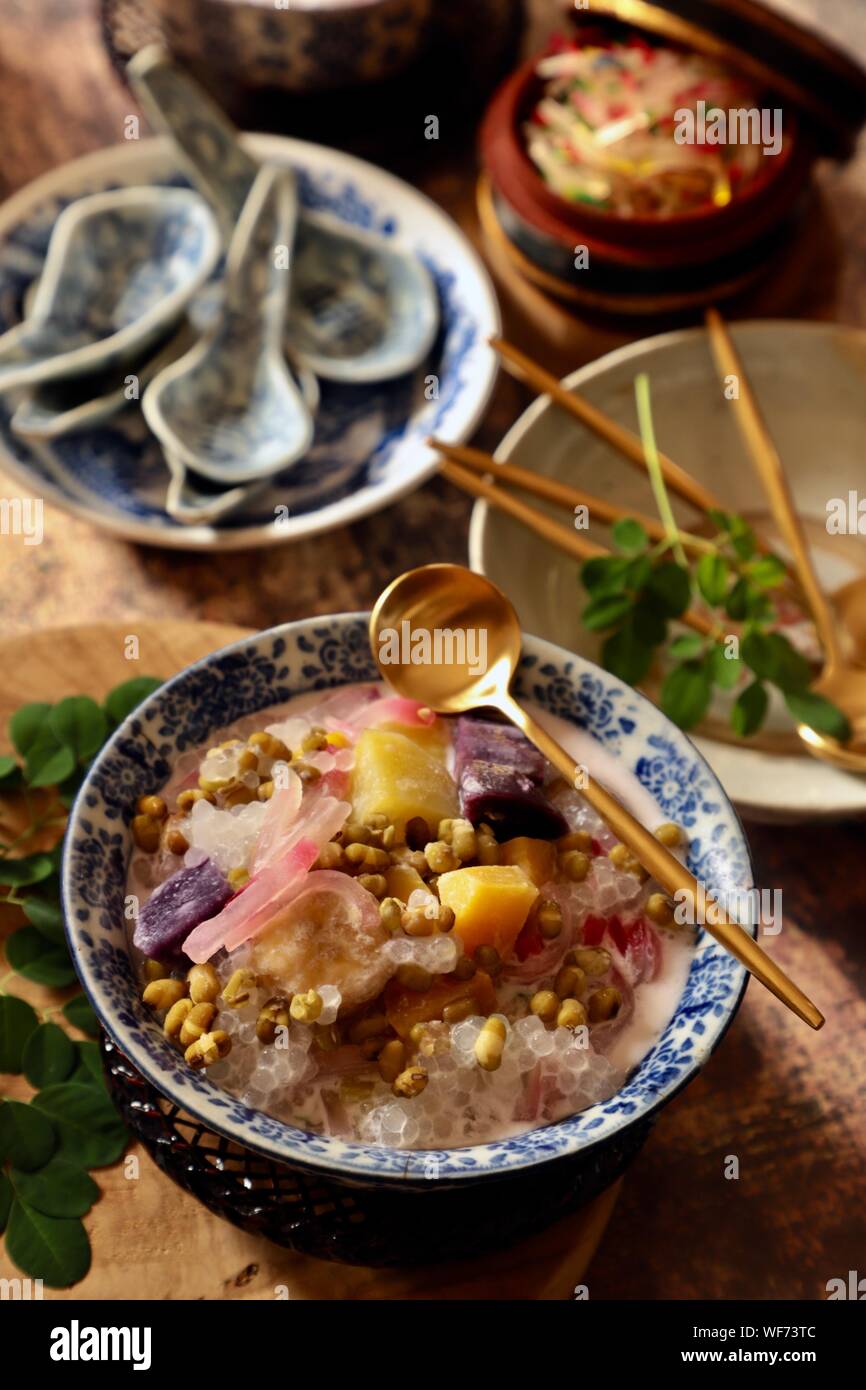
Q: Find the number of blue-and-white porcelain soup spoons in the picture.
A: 5